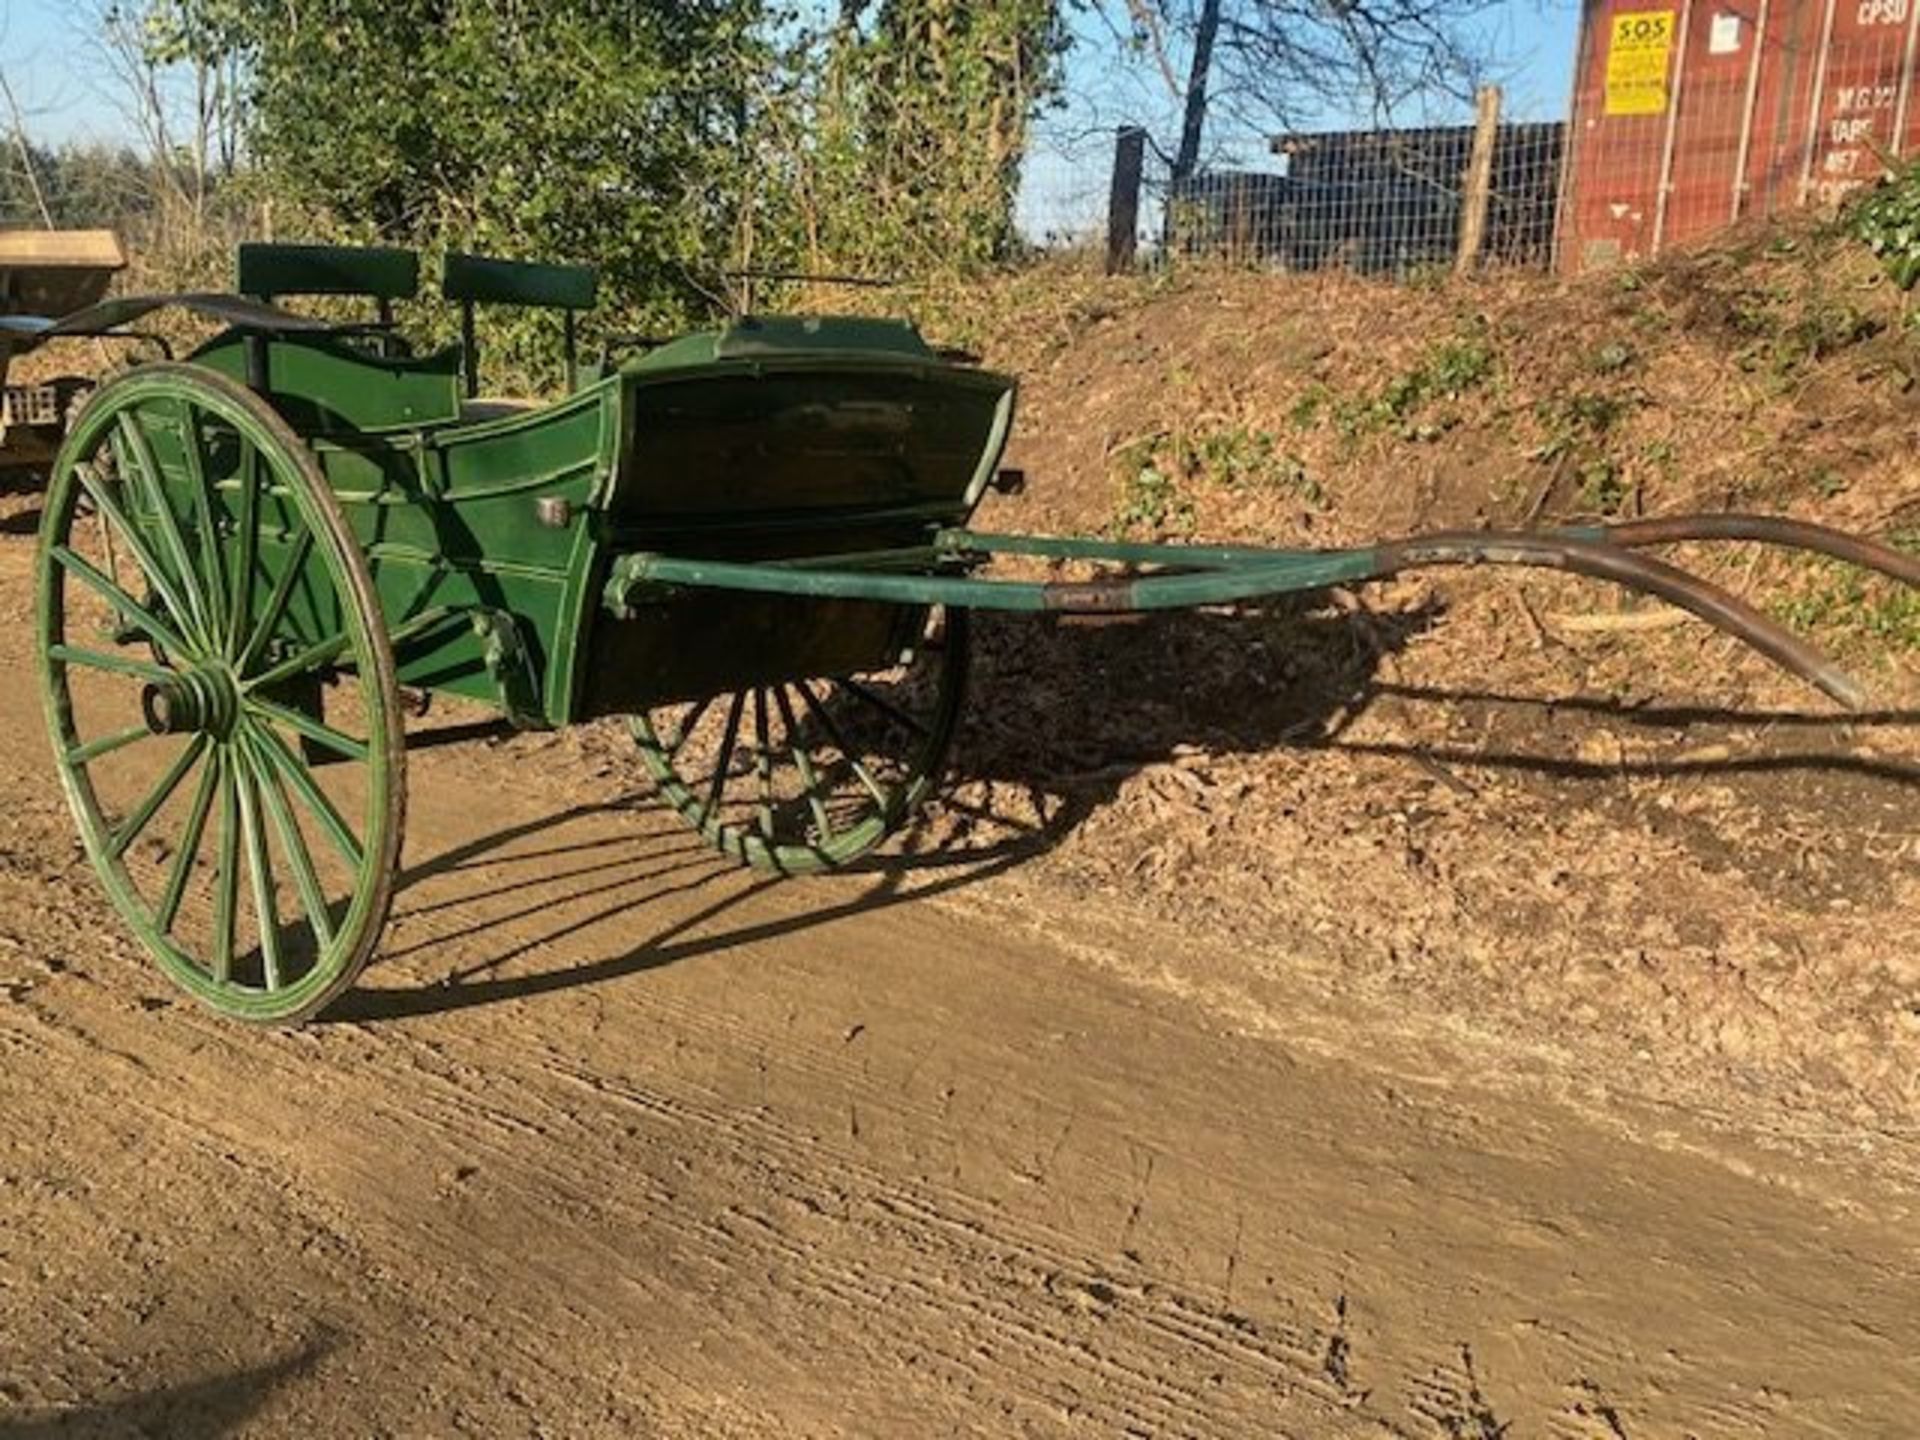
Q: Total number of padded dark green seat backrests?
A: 2